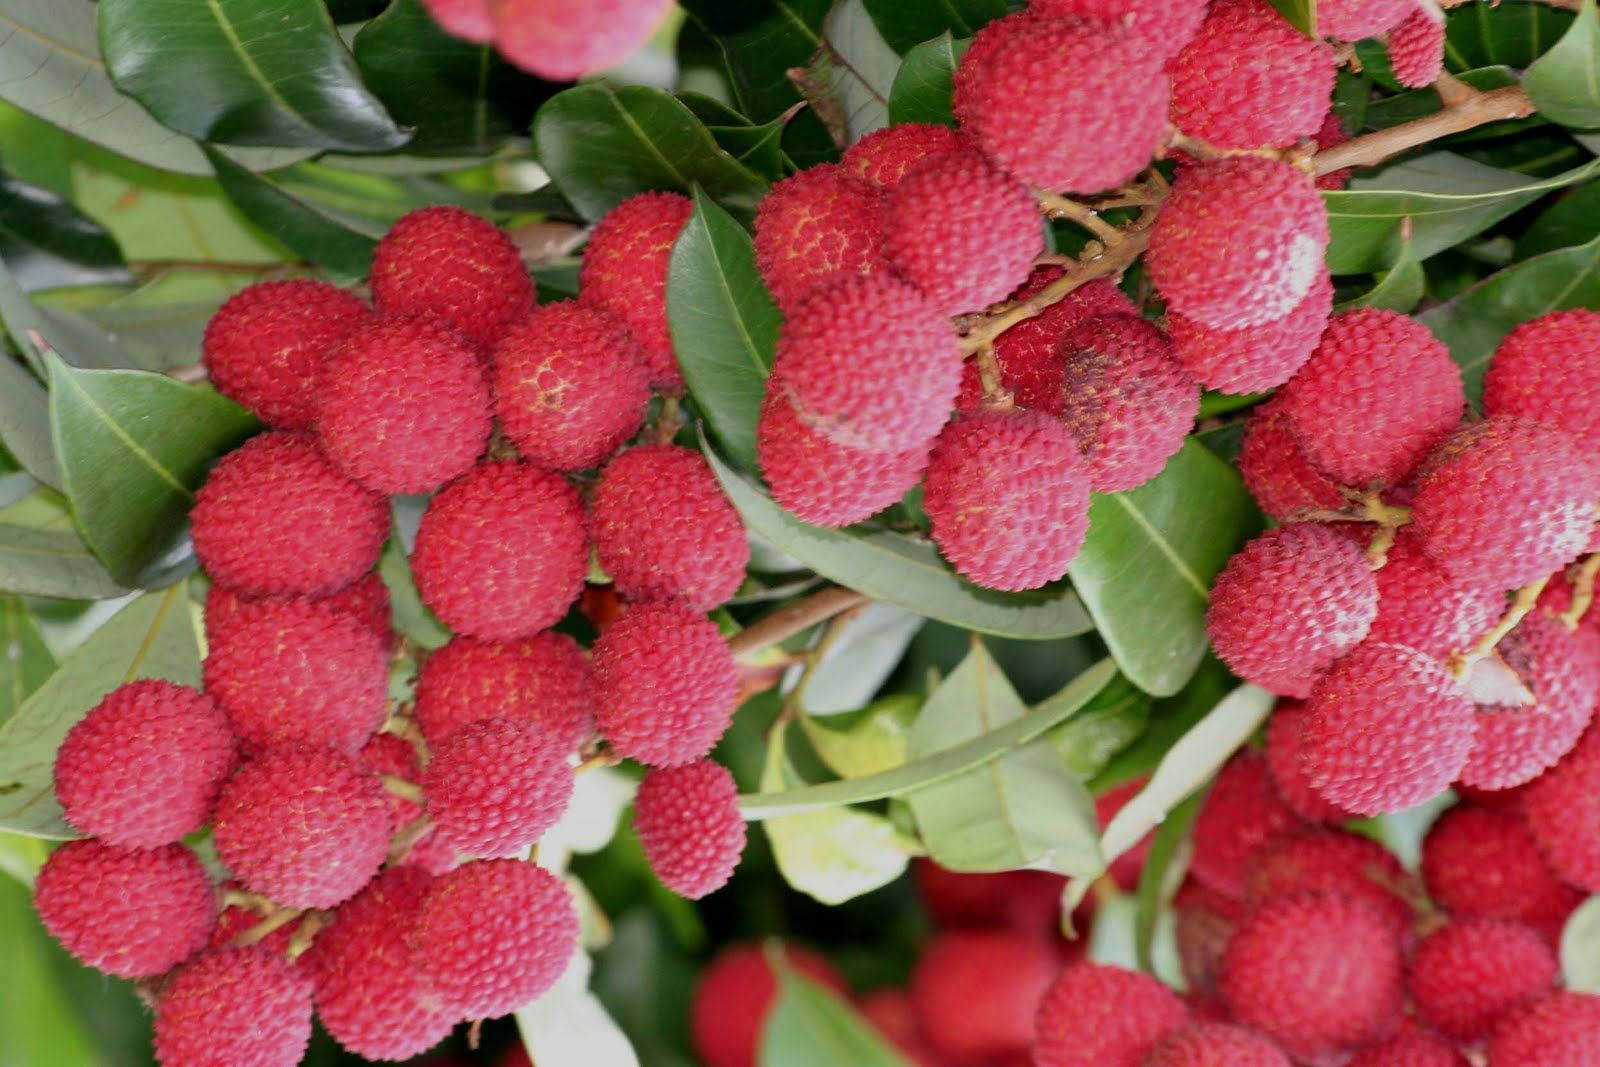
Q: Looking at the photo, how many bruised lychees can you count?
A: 1